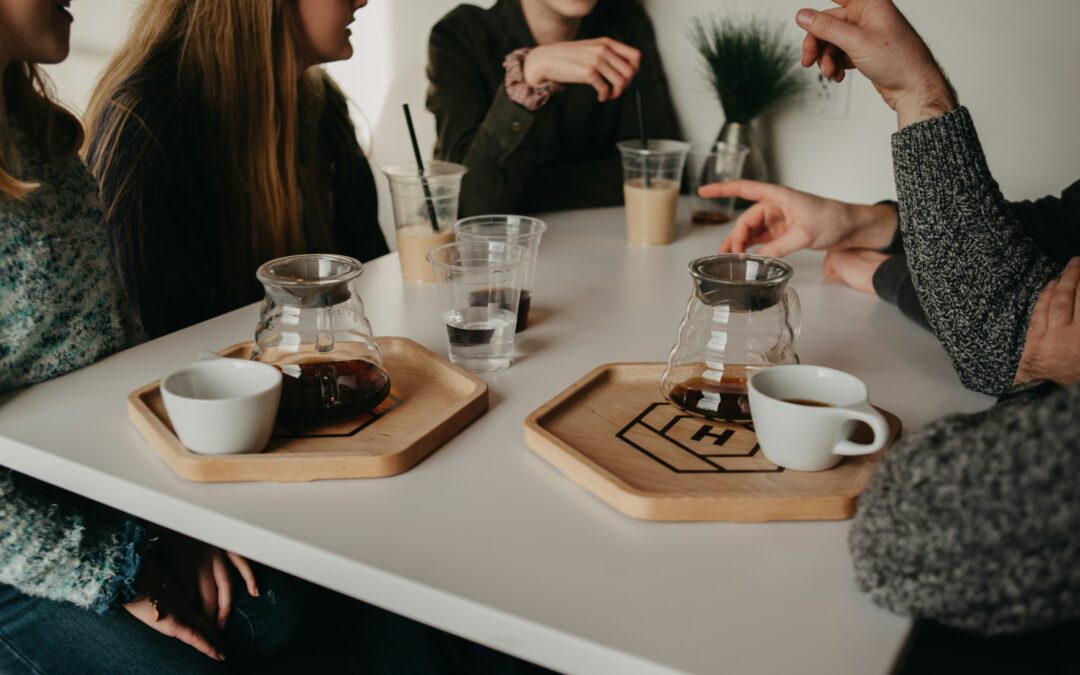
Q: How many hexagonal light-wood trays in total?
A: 2